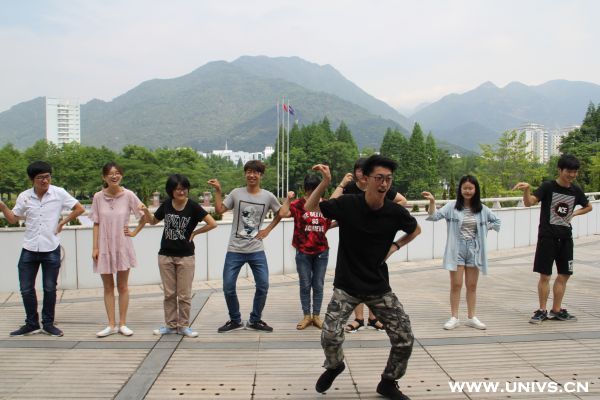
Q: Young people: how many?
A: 9